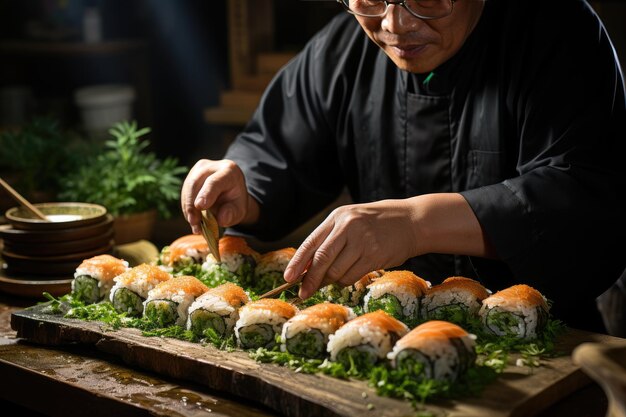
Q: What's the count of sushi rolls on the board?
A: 15